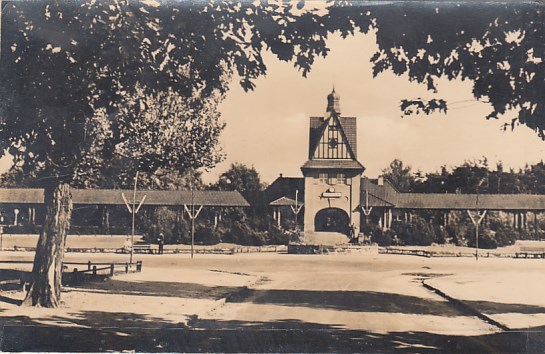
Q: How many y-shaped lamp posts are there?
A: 5